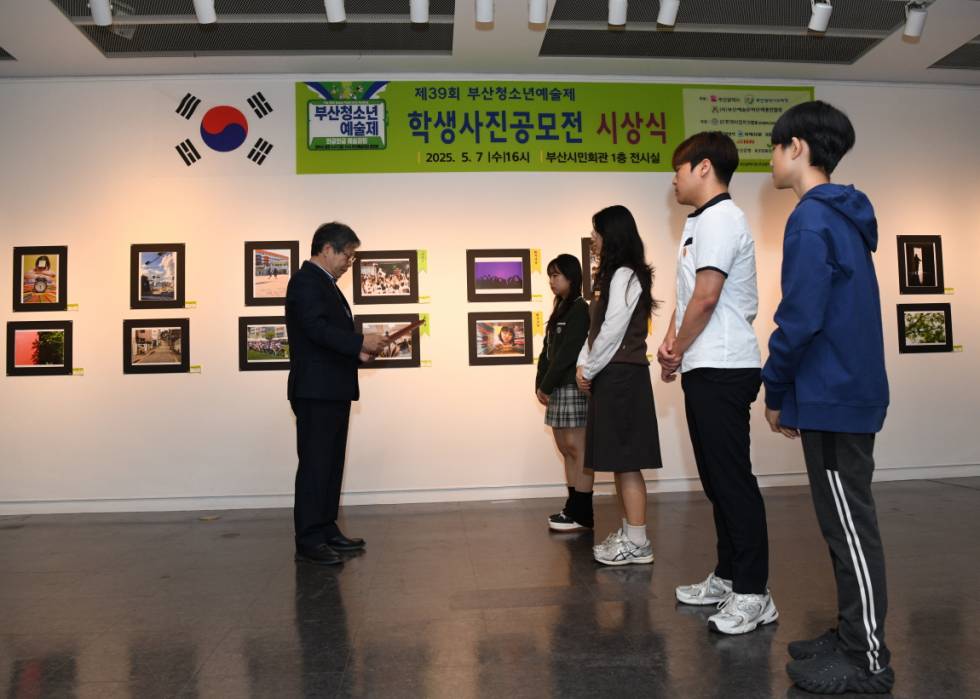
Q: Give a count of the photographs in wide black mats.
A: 13